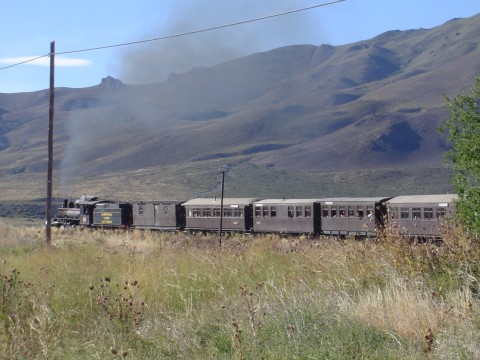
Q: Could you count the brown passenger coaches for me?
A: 4